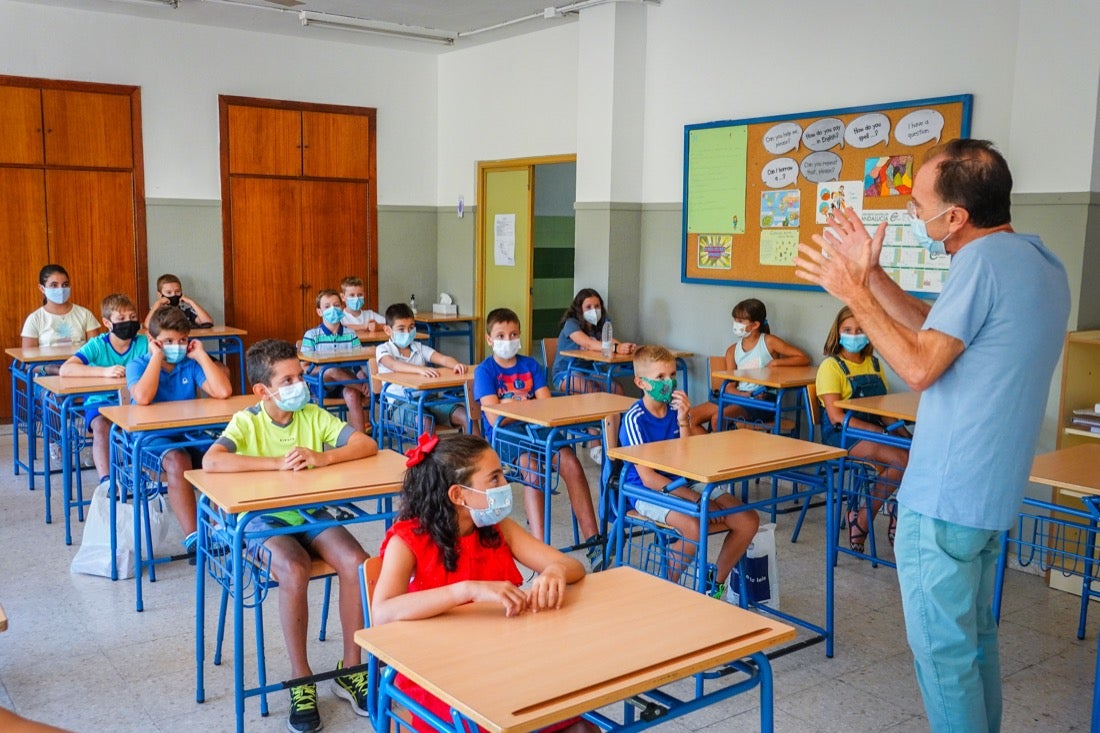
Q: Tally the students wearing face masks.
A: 14